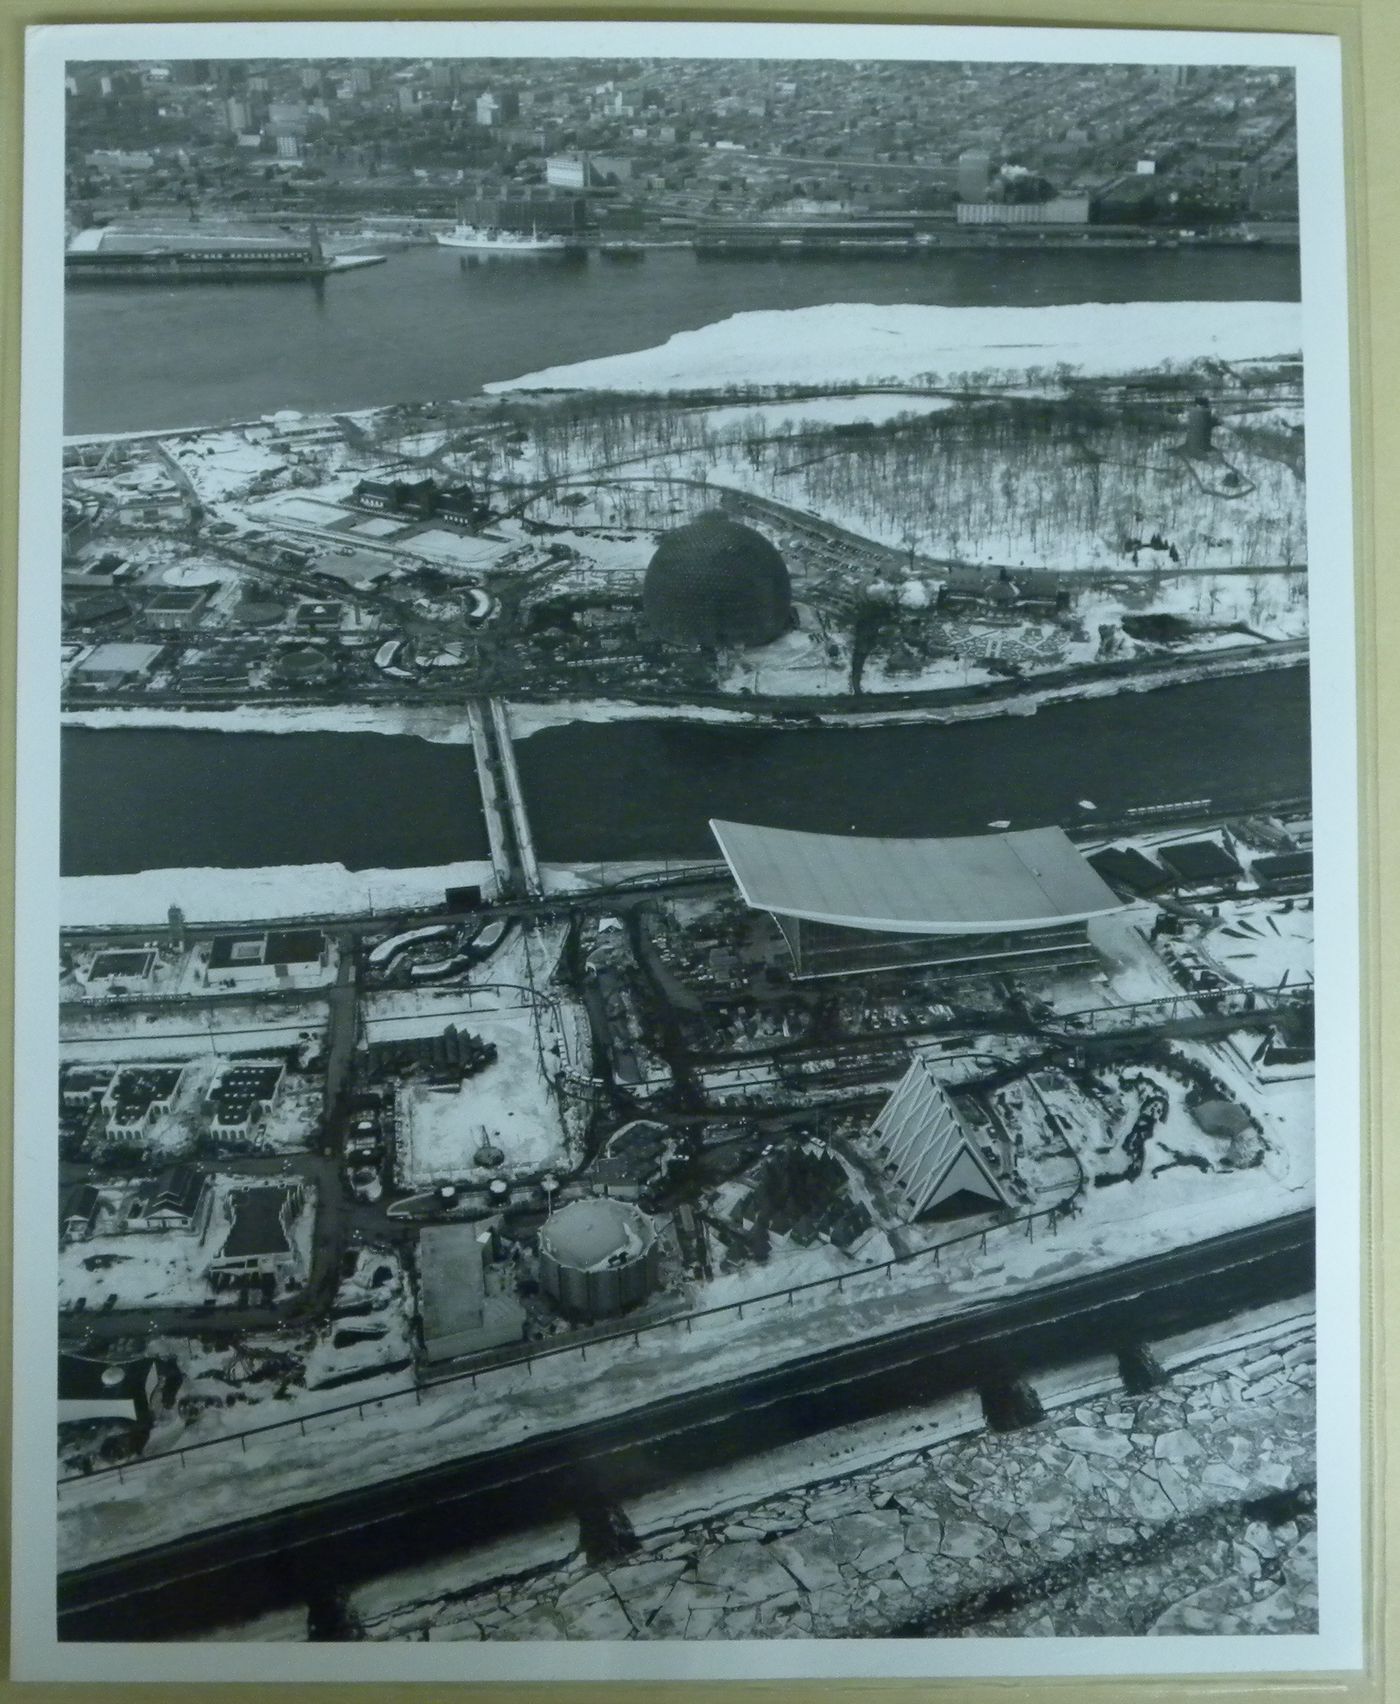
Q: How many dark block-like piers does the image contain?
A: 4